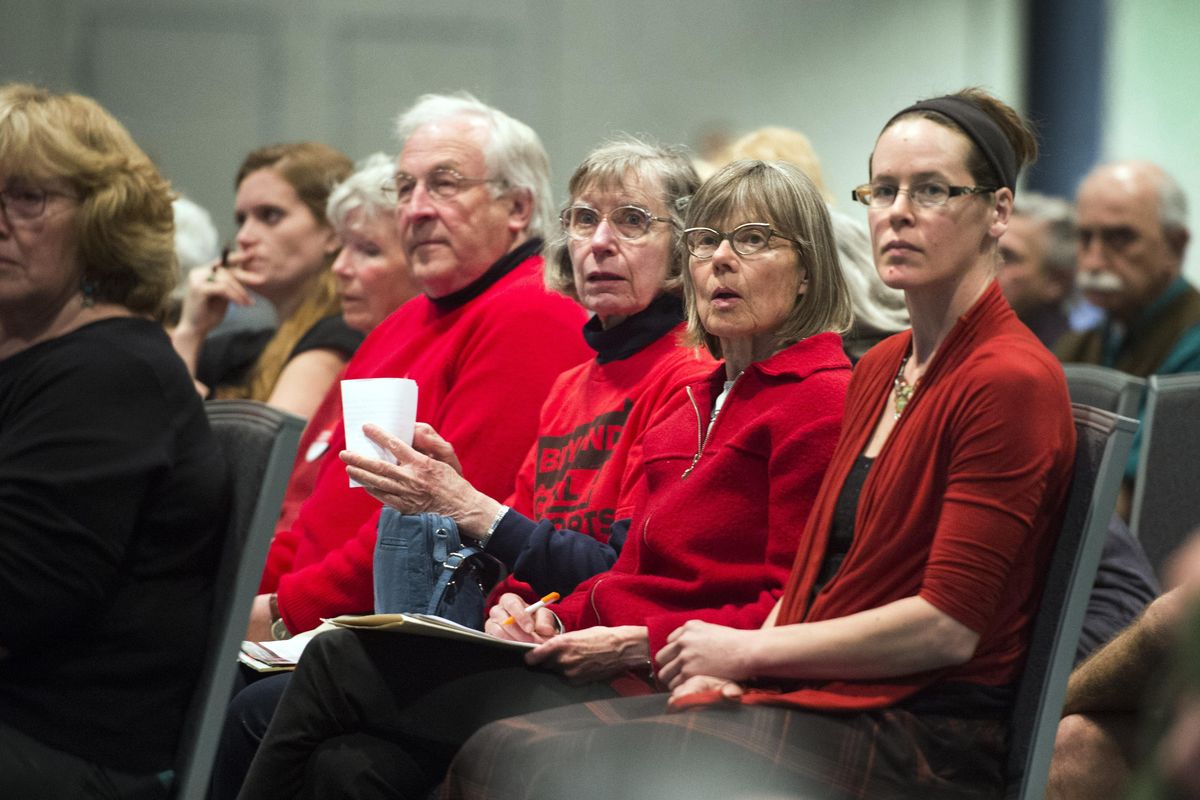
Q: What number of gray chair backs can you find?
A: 4